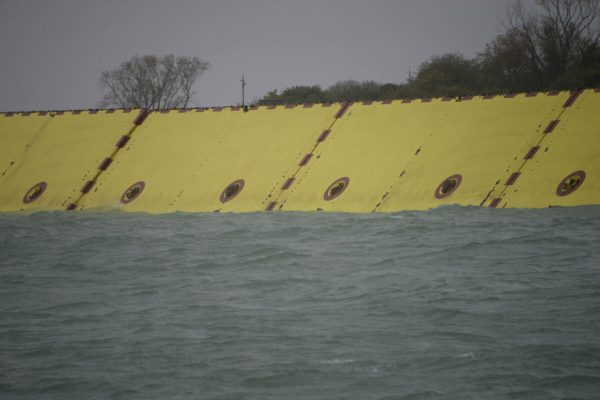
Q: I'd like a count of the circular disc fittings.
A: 6